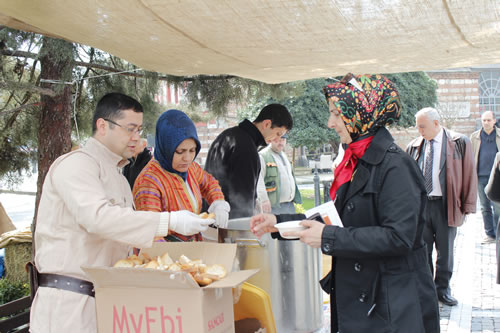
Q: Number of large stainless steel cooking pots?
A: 1